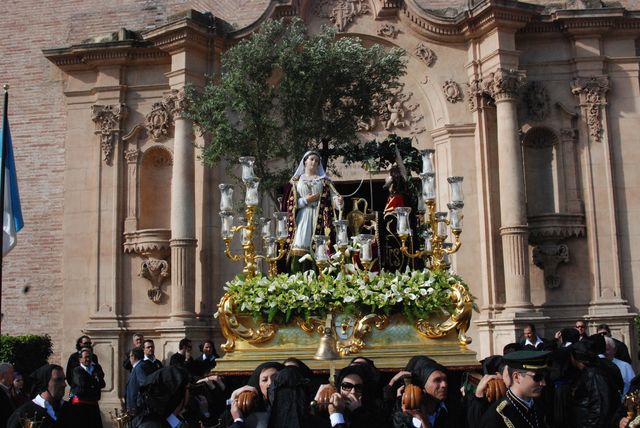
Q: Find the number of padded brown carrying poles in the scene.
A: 4